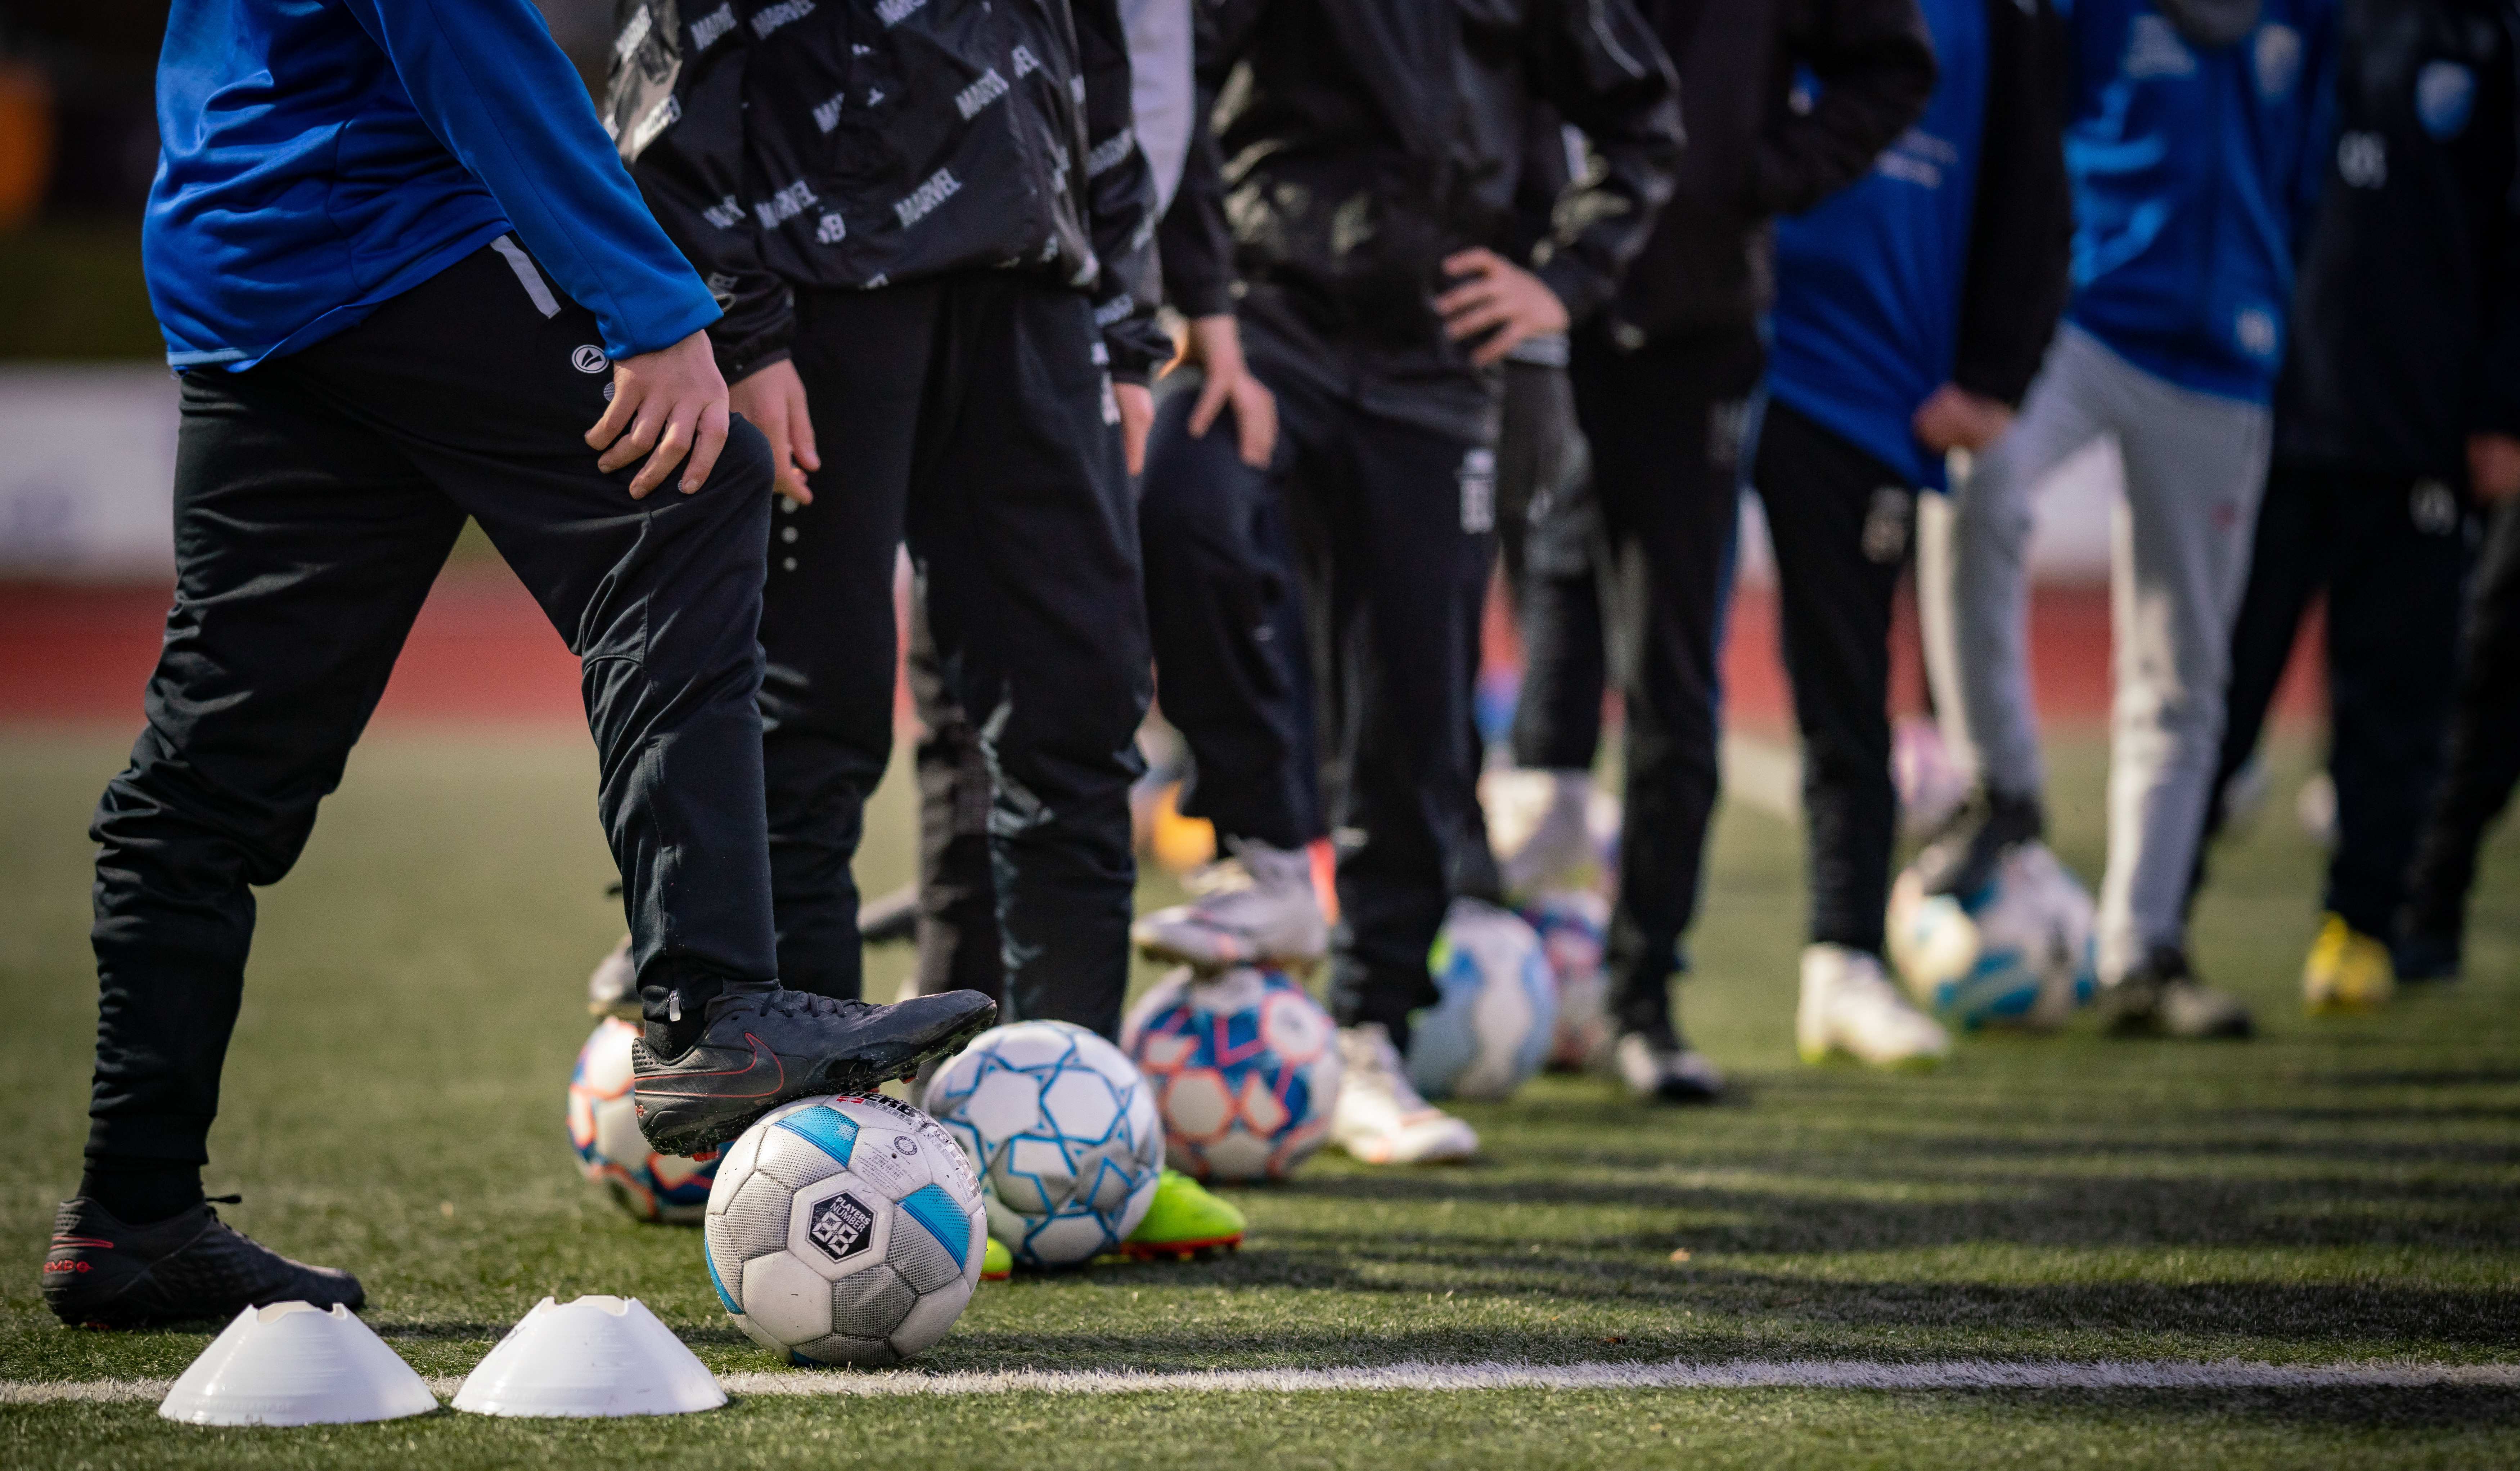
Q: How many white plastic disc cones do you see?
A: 2